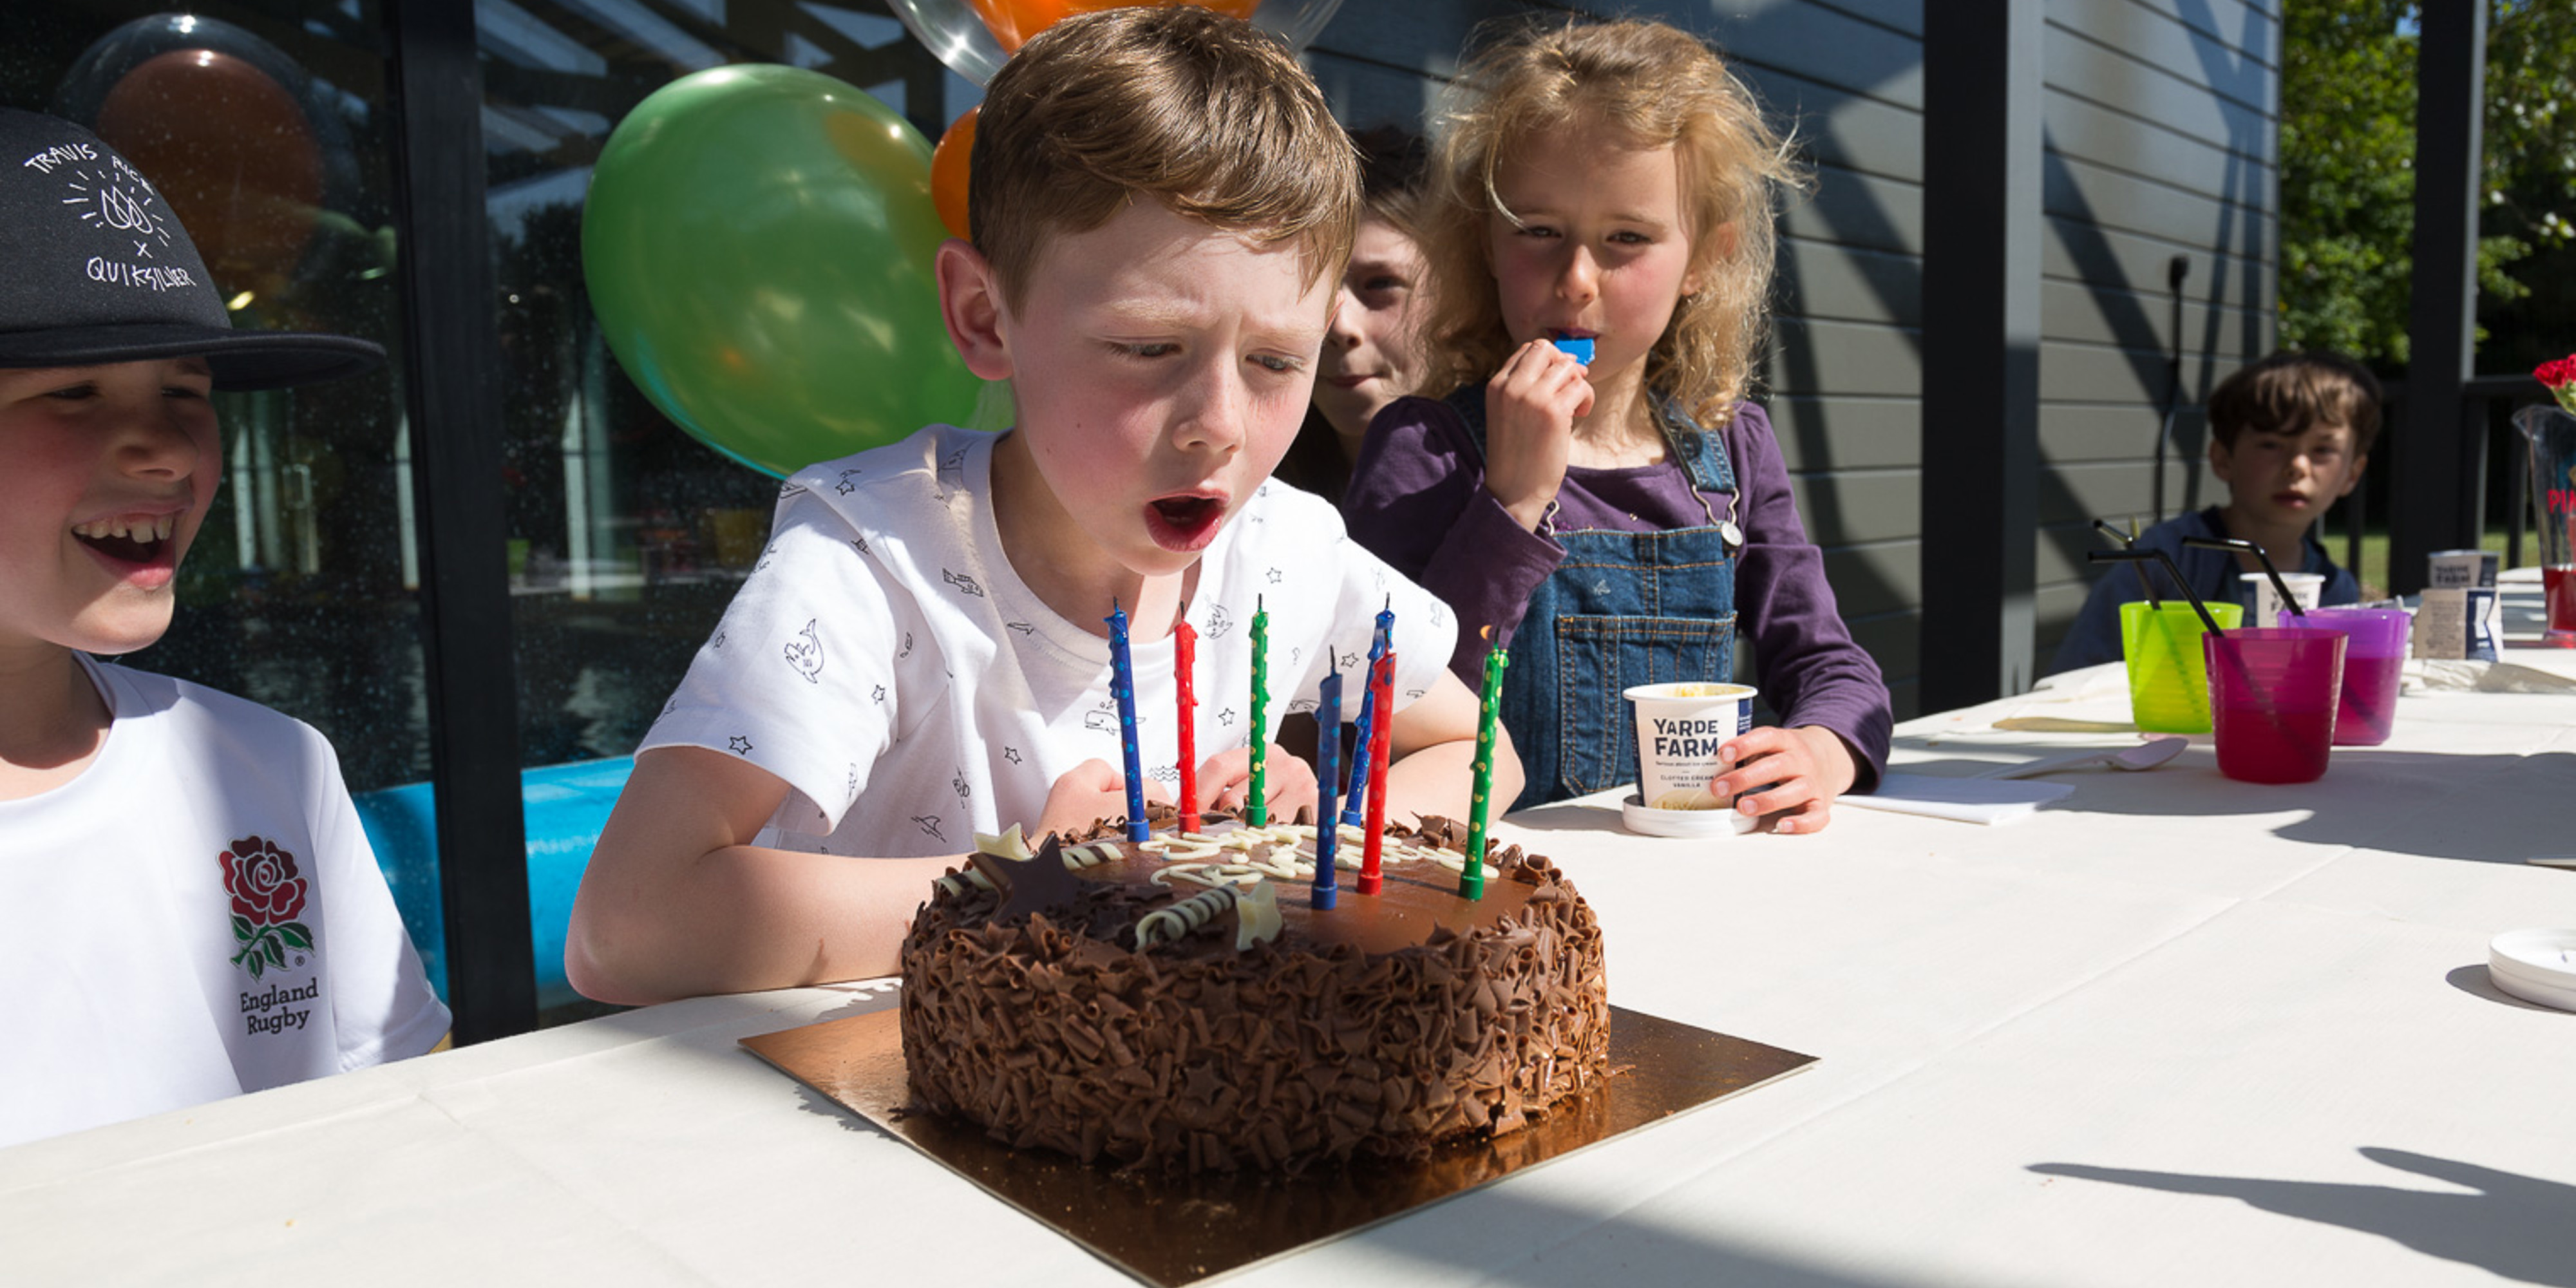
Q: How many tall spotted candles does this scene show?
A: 7